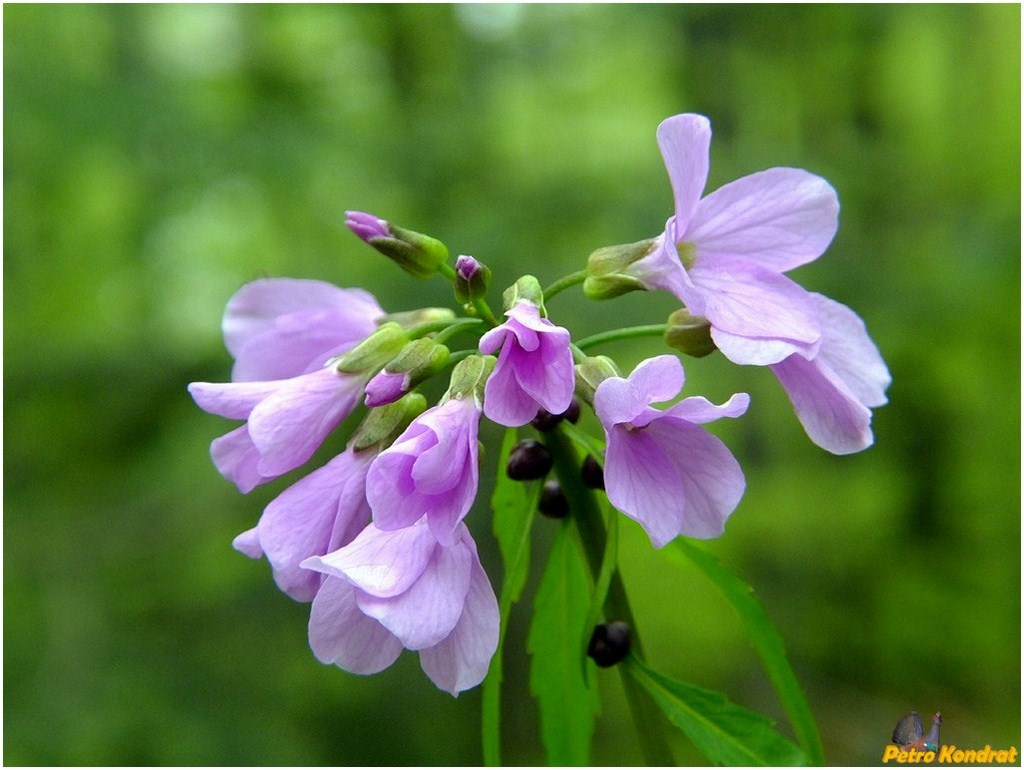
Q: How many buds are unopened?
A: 3